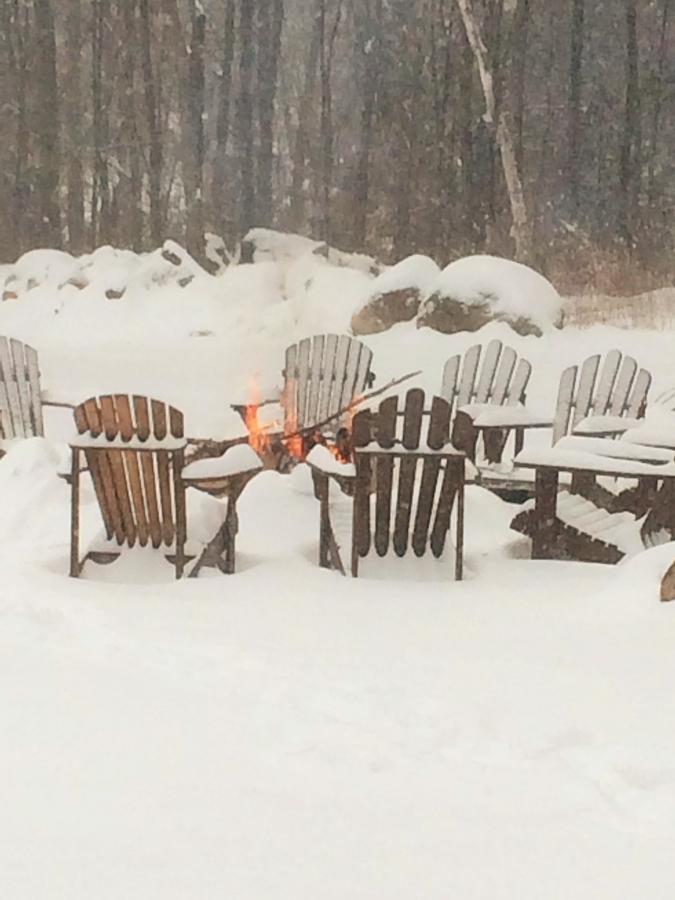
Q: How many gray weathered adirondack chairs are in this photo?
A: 4